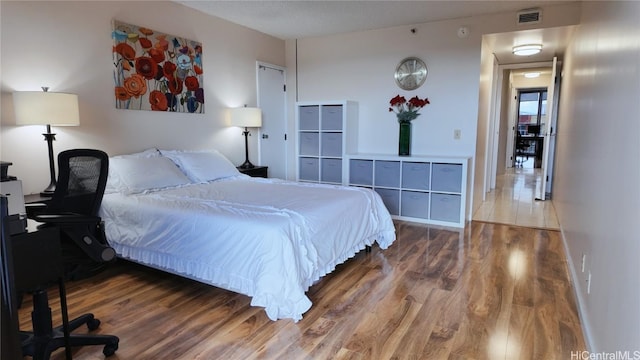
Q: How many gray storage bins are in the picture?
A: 13